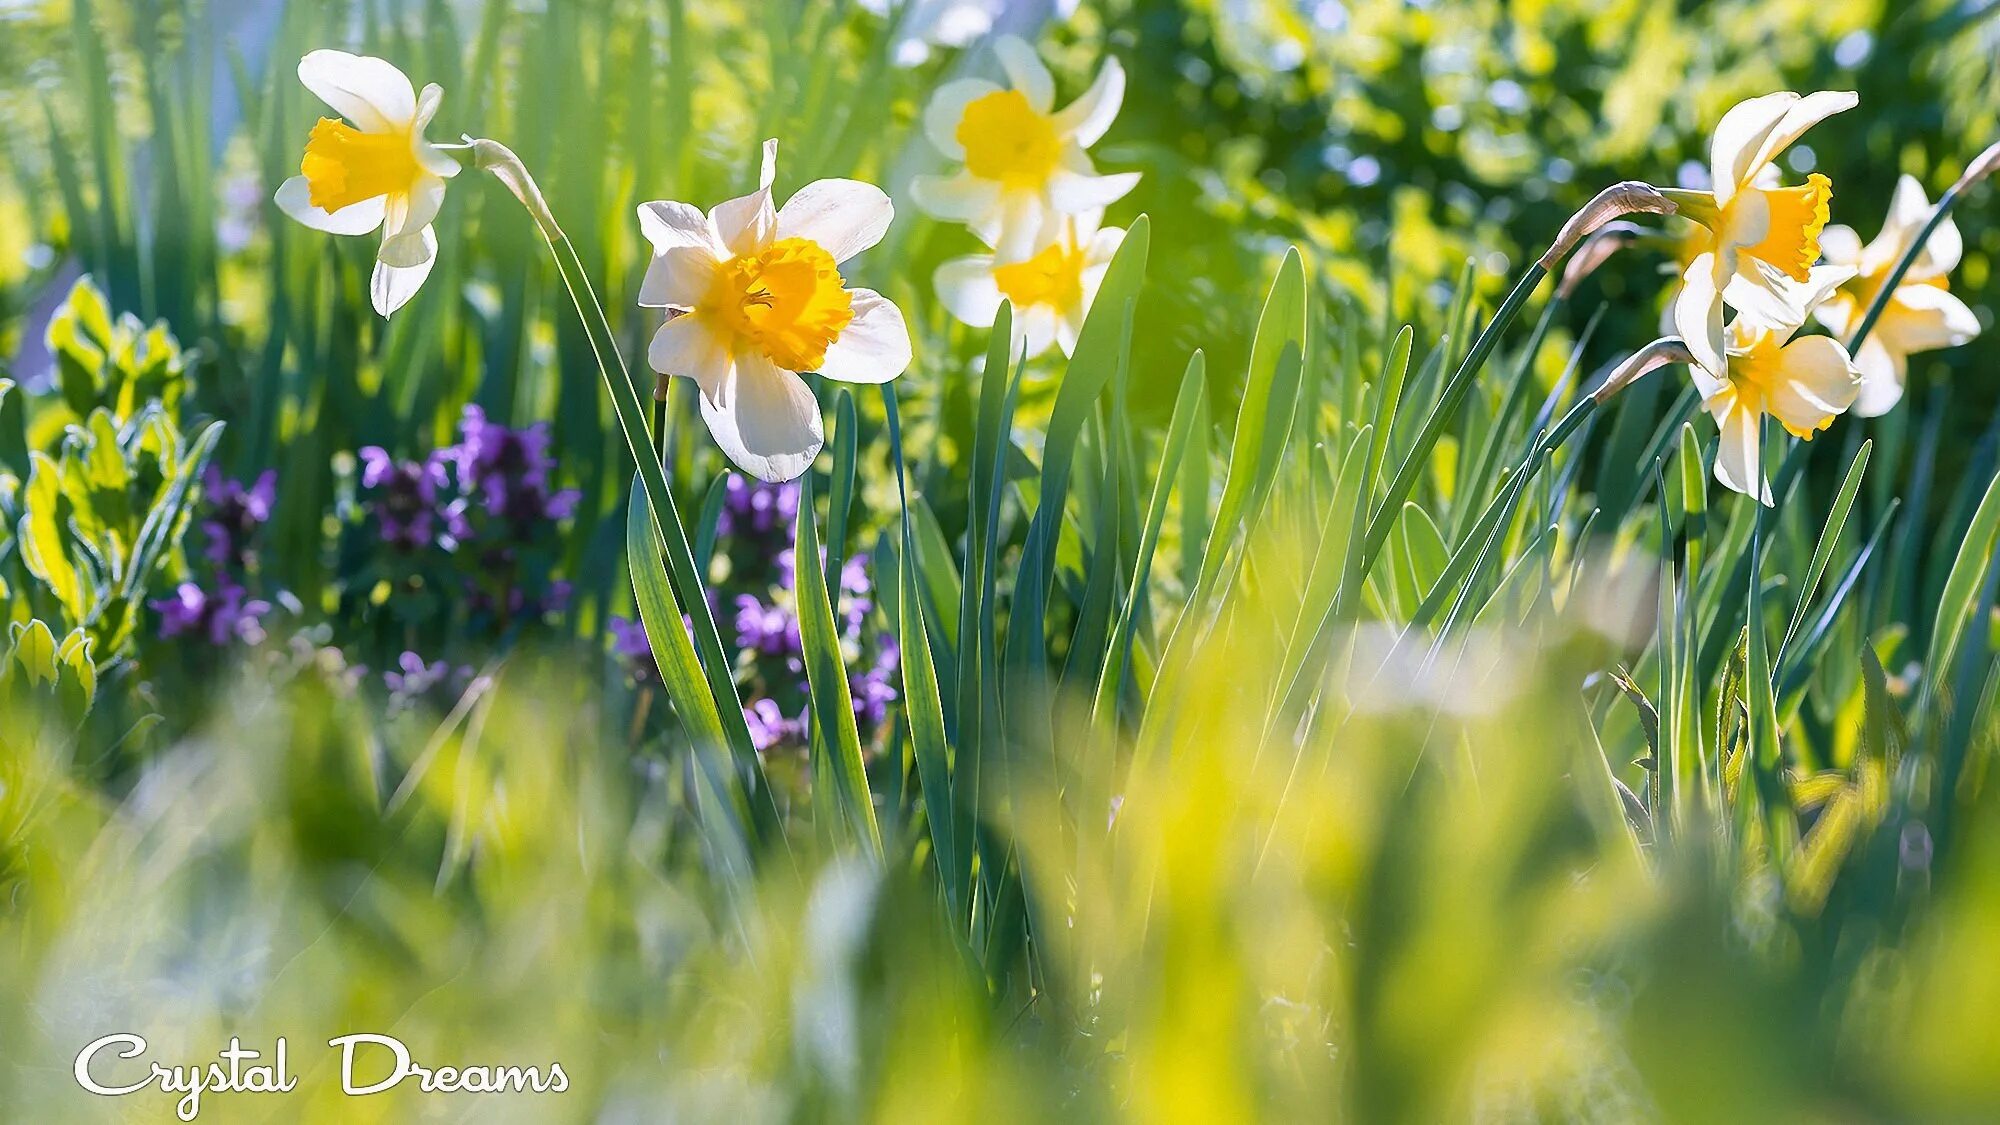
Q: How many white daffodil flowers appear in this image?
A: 7